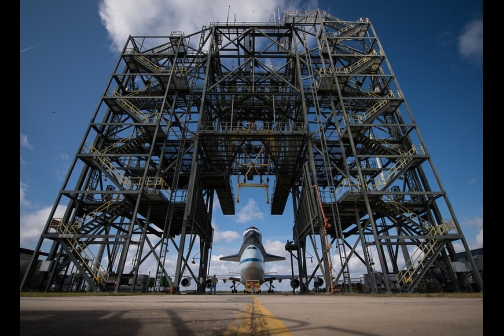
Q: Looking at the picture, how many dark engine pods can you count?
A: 4